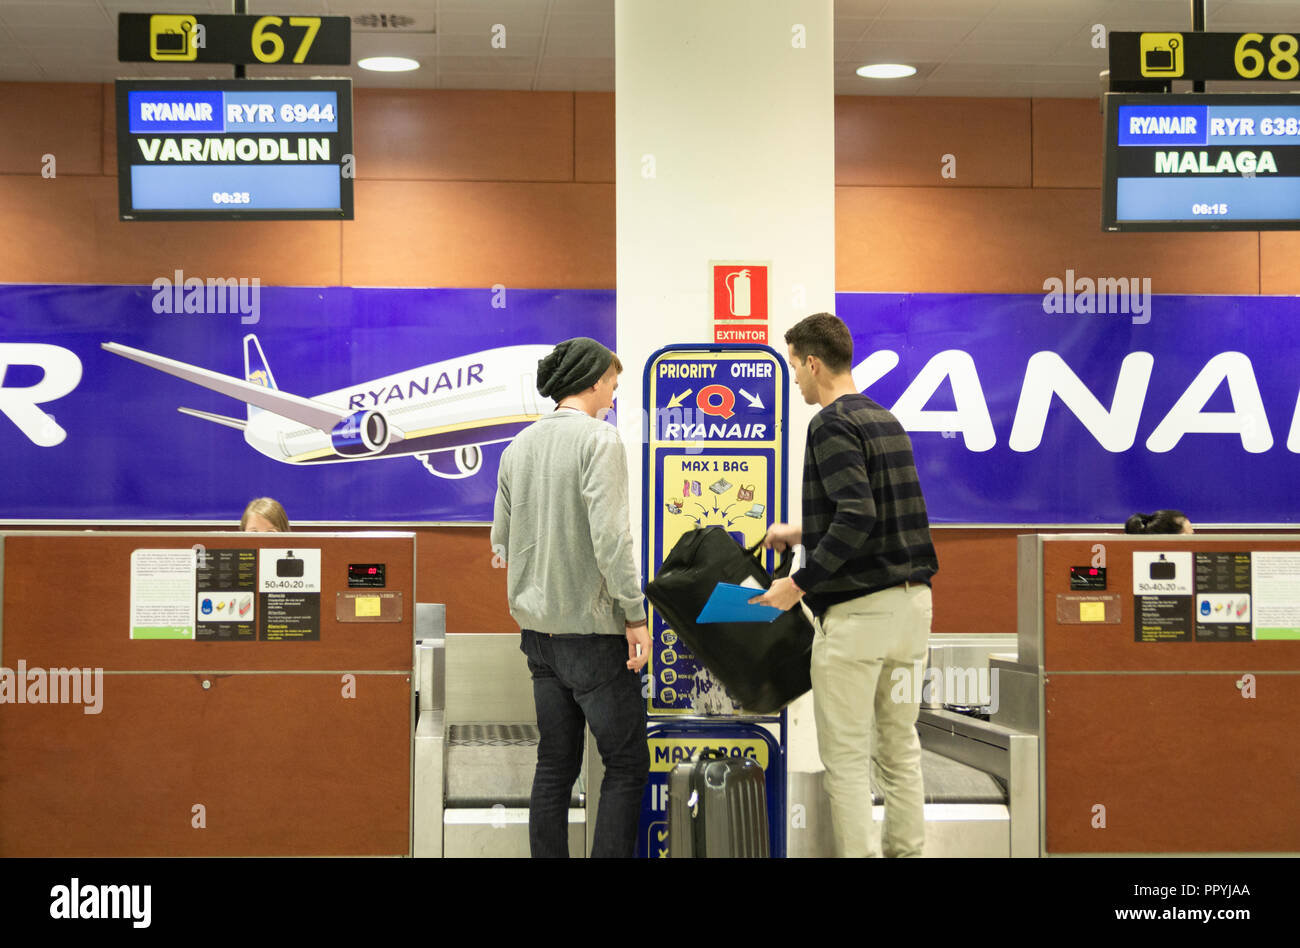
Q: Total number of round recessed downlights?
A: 2